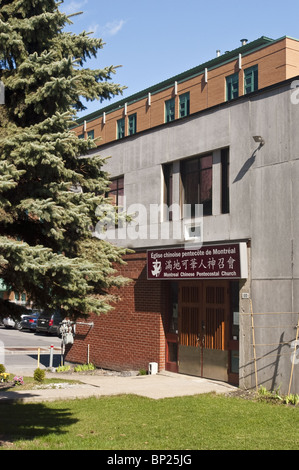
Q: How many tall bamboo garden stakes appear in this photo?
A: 2